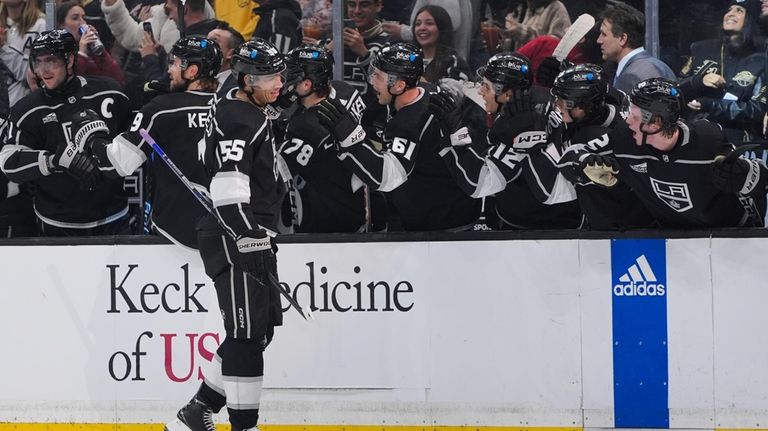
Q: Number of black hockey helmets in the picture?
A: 8